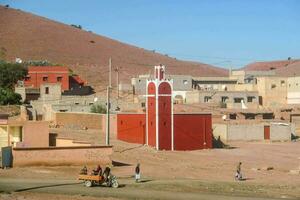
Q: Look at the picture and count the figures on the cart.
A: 3